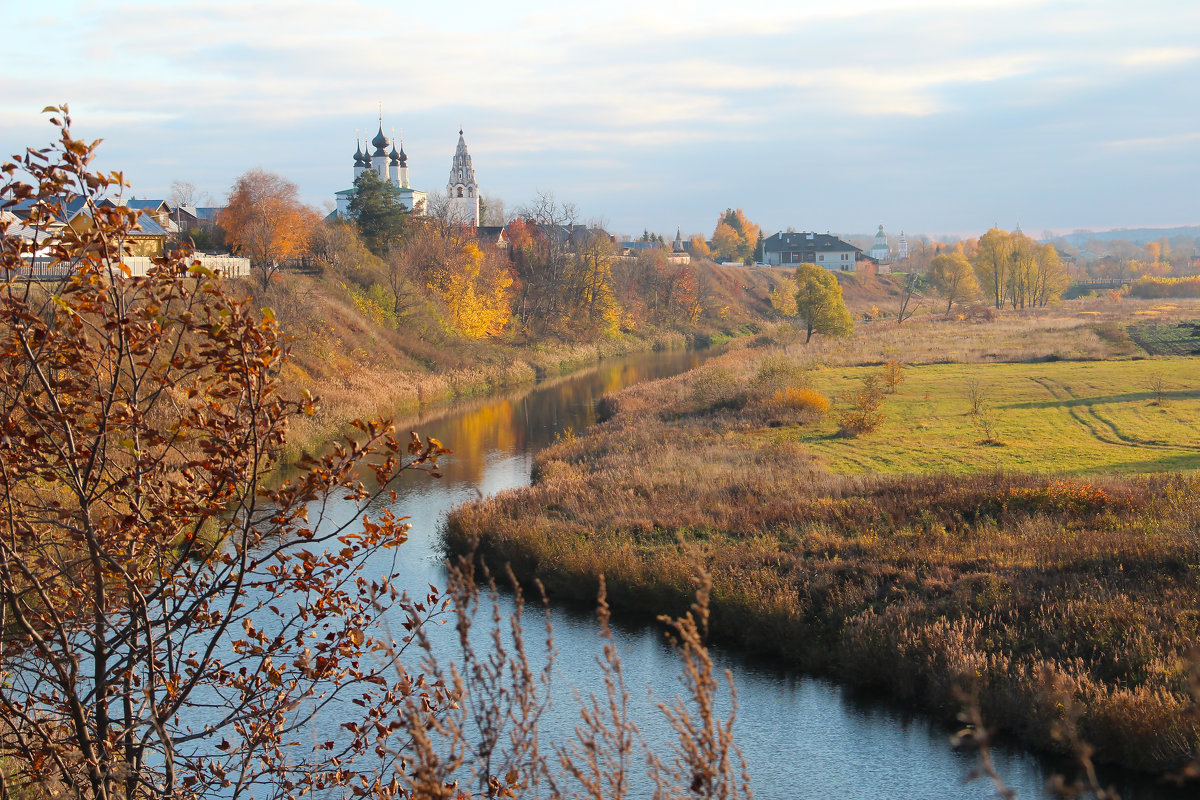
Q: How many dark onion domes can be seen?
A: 5